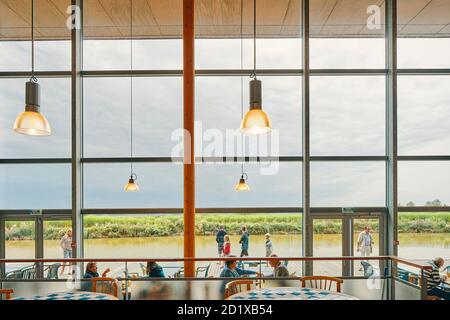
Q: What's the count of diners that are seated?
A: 5